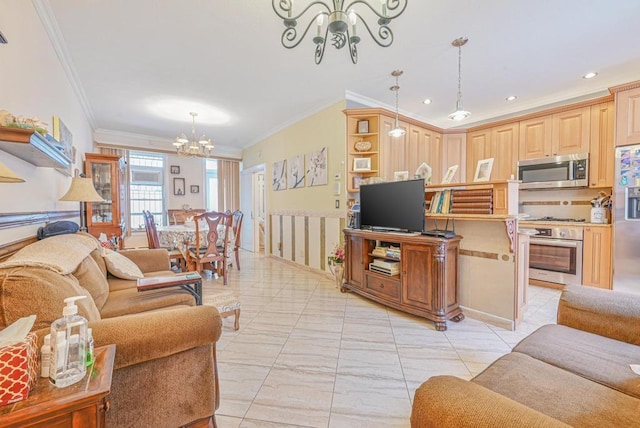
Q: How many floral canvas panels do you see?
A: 3